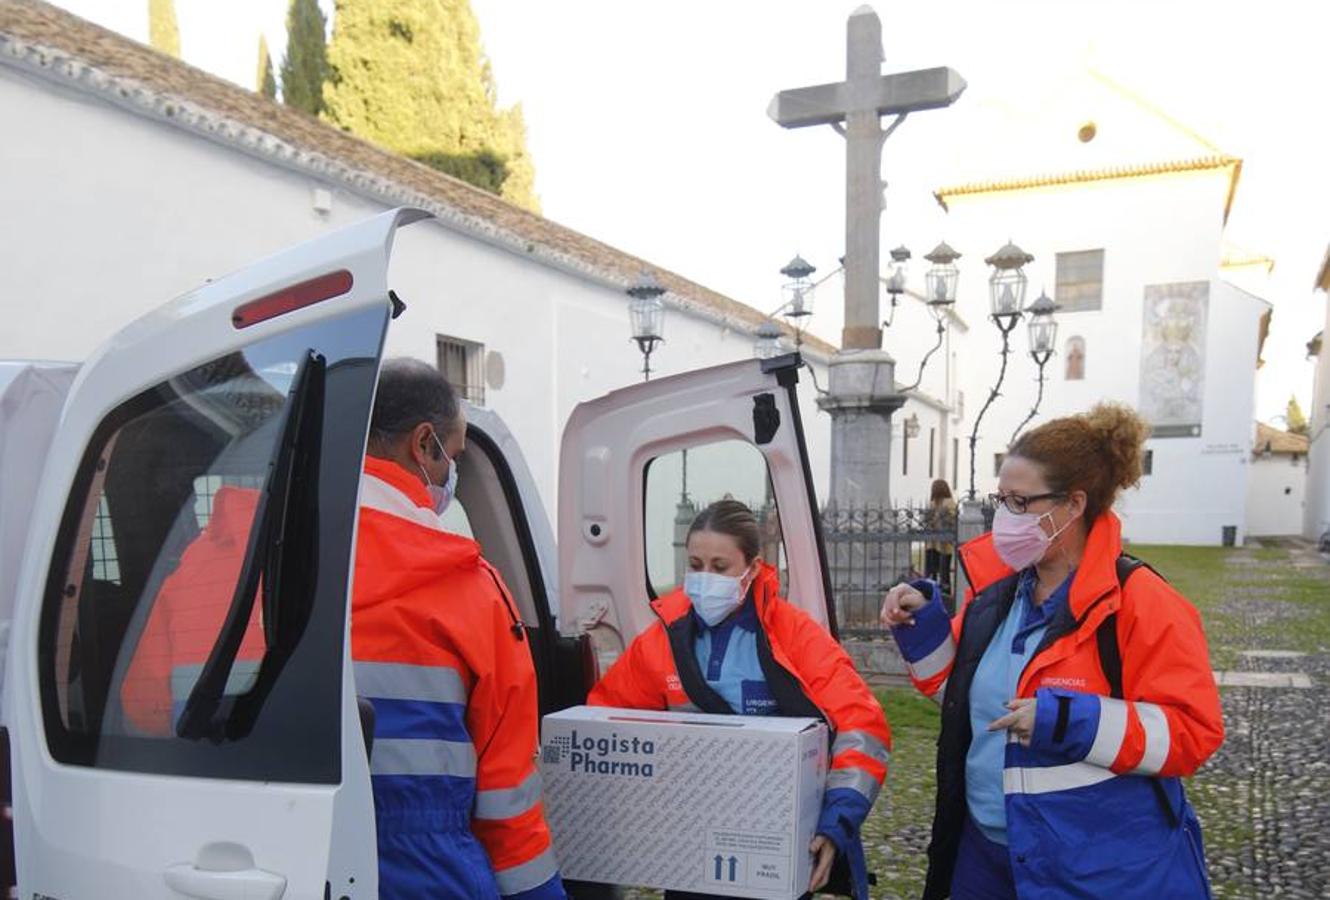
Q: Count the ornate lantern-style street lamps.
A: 7